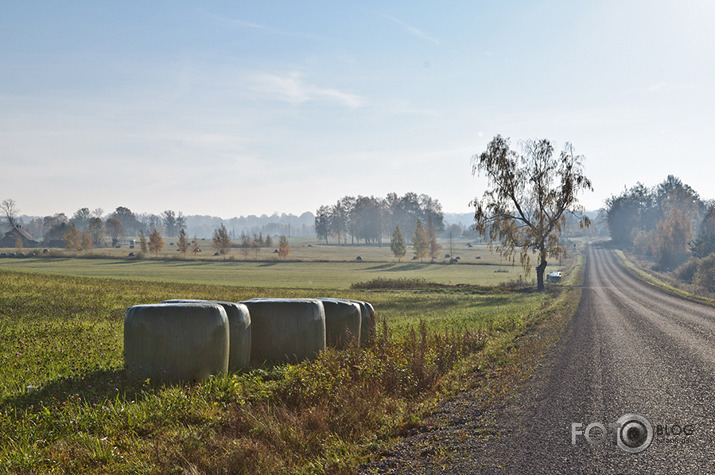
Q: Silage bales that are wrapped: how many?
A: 5